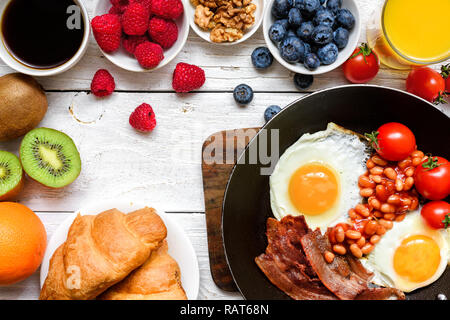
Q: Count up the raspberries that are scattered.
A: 3